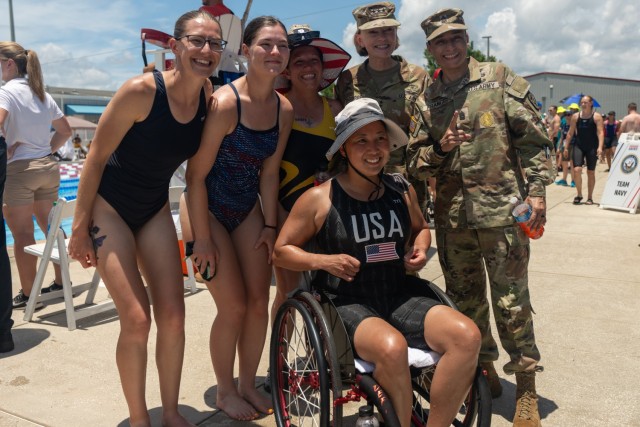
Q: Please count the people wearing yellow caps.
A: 2